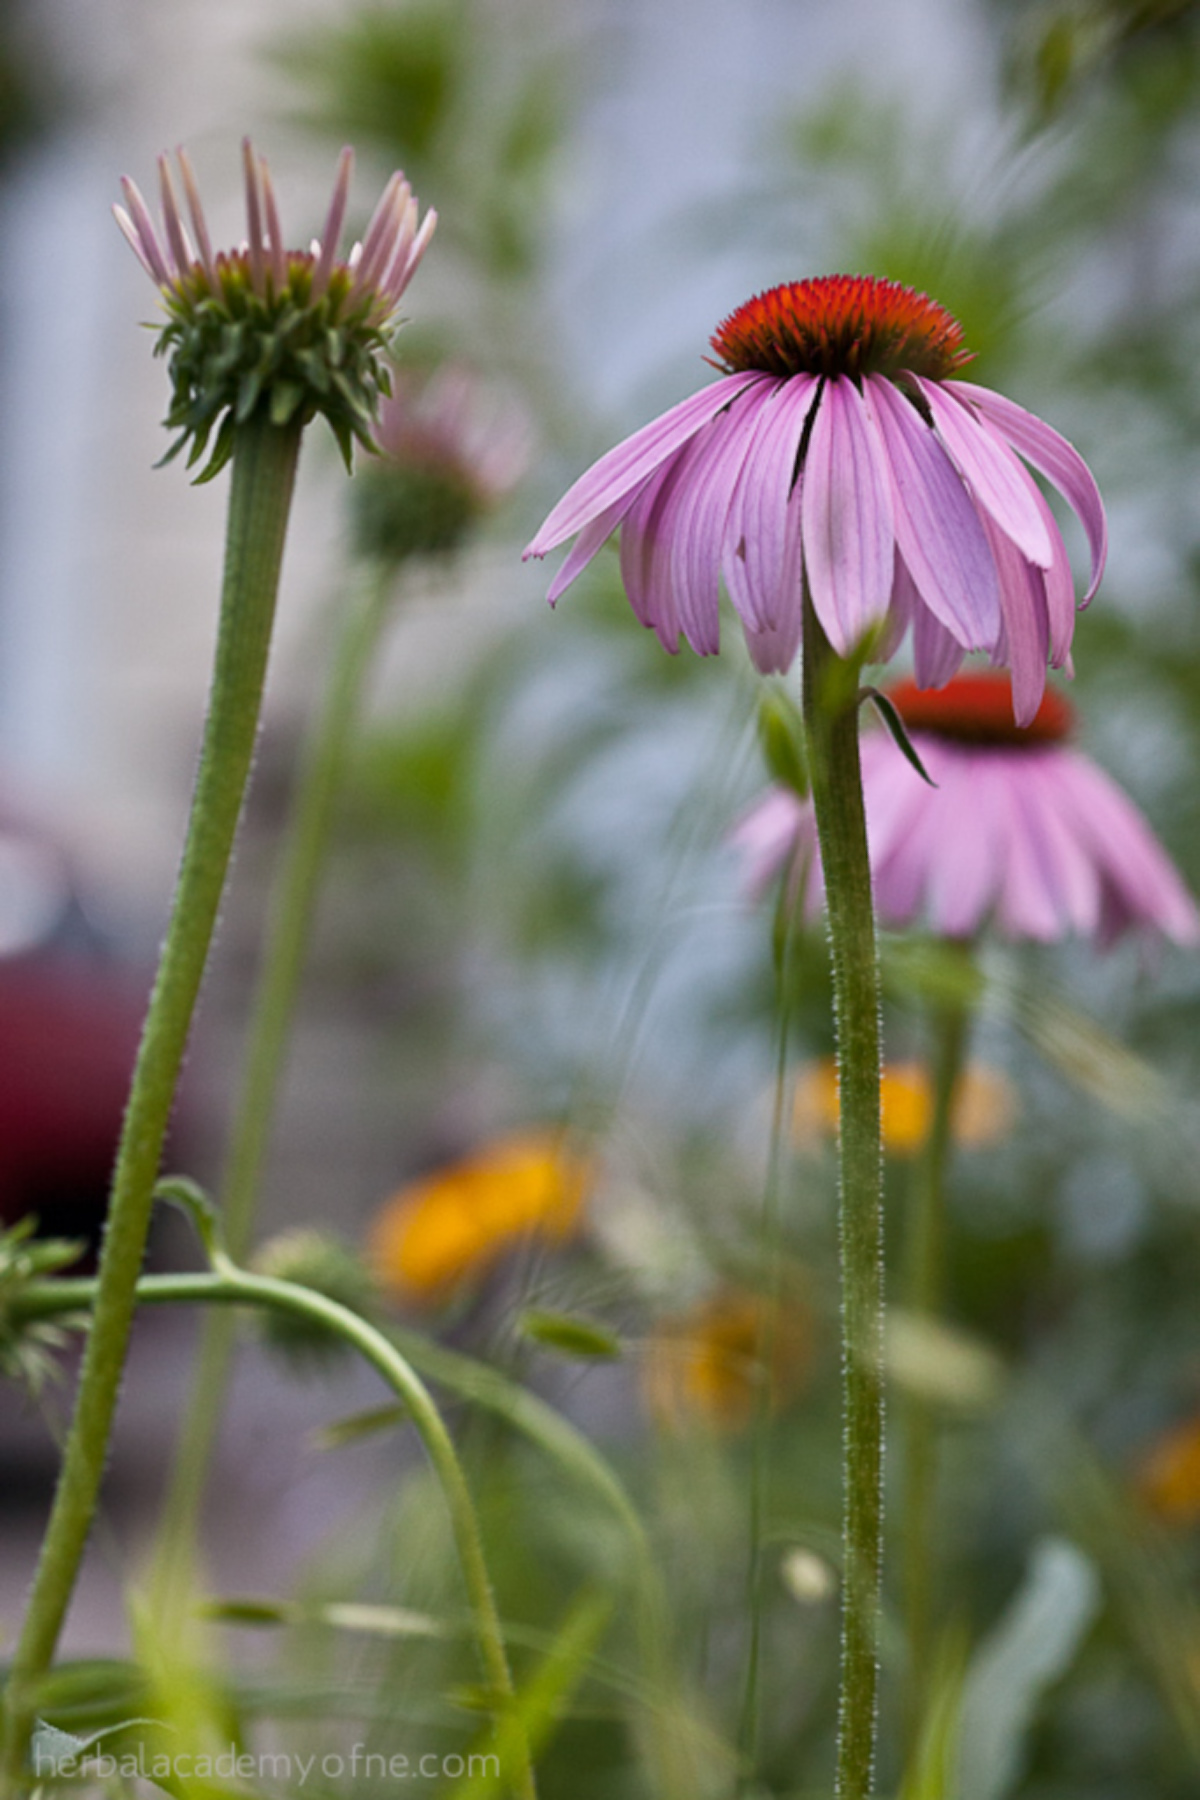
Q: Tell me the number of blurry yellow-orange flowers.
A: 4